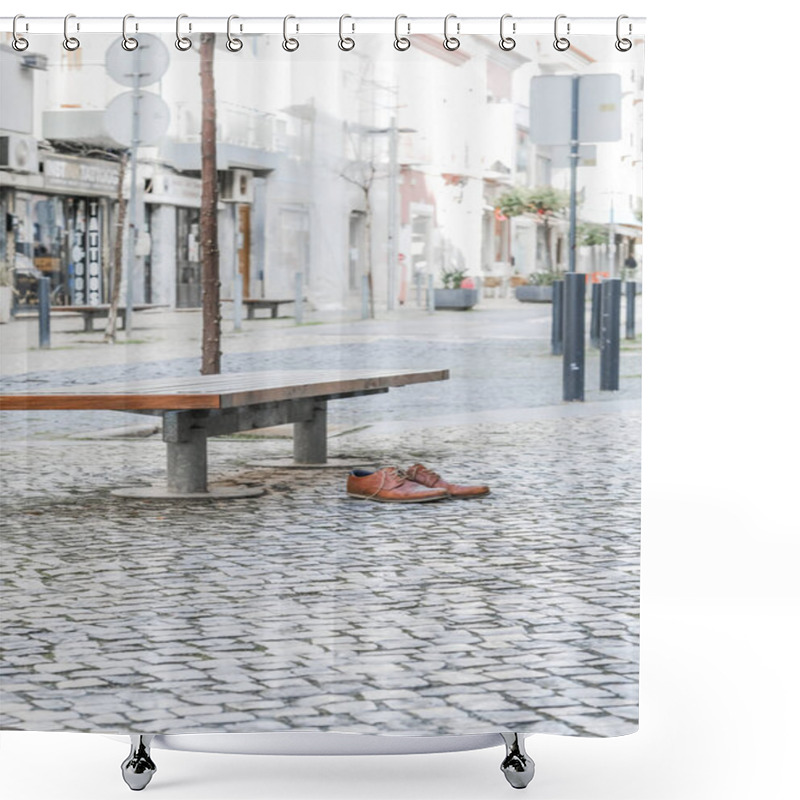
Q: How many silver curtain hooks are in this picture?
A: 12